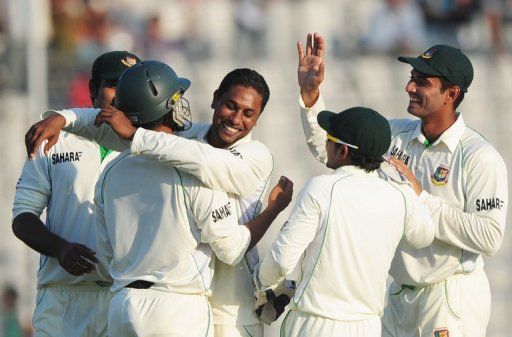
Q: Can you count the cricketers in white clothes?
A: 5